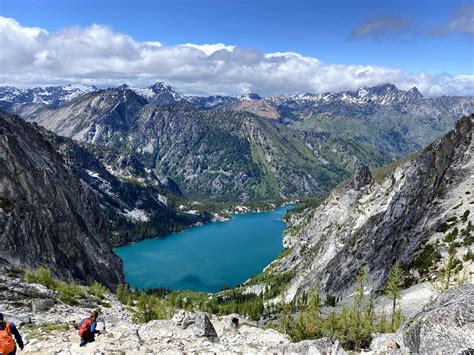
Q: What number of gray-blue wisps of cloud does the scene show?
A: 2